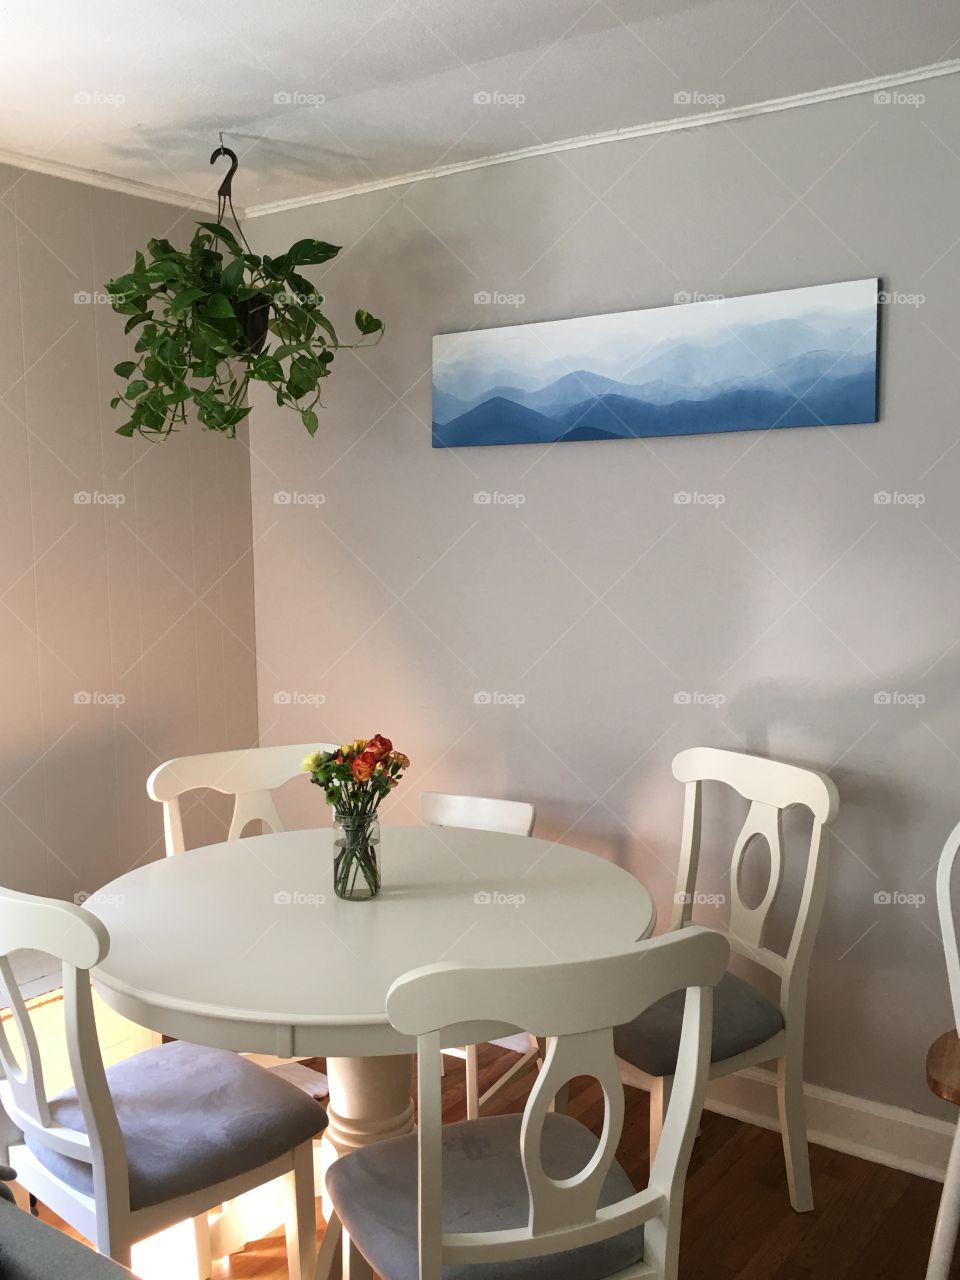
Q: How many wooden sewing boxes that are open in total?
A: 0